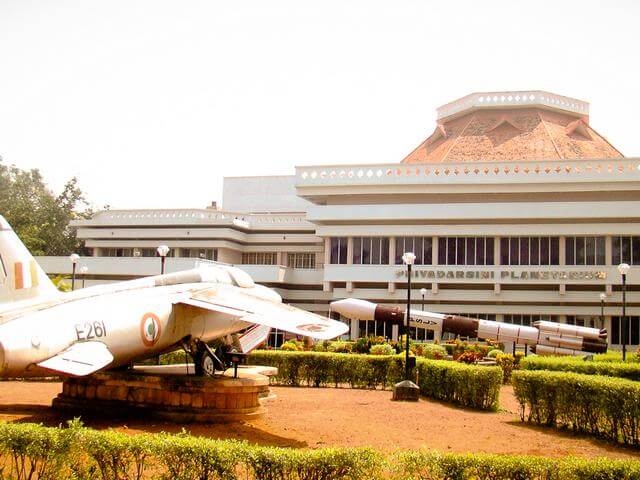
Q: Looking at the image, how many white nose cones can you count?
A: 1